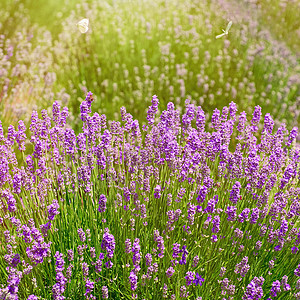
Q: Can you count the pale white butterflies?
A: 2